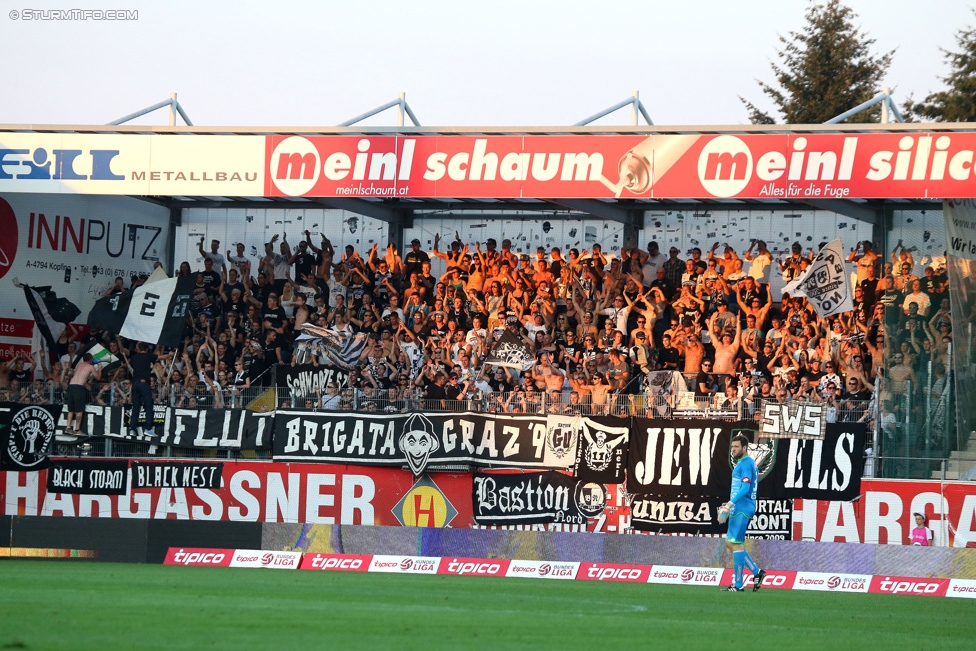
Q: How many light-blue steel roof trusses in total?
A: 4